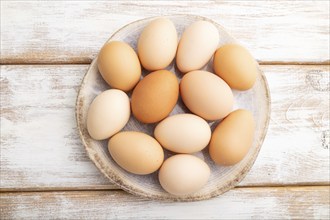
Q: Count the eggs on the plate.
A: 11